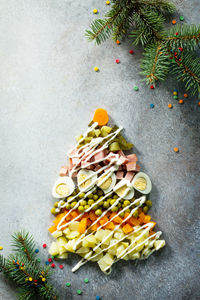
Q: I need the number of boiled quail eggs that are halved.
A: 5